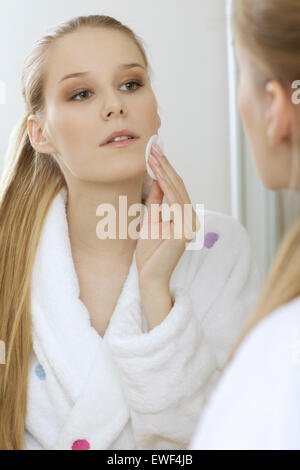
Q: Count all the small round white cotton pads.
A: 1